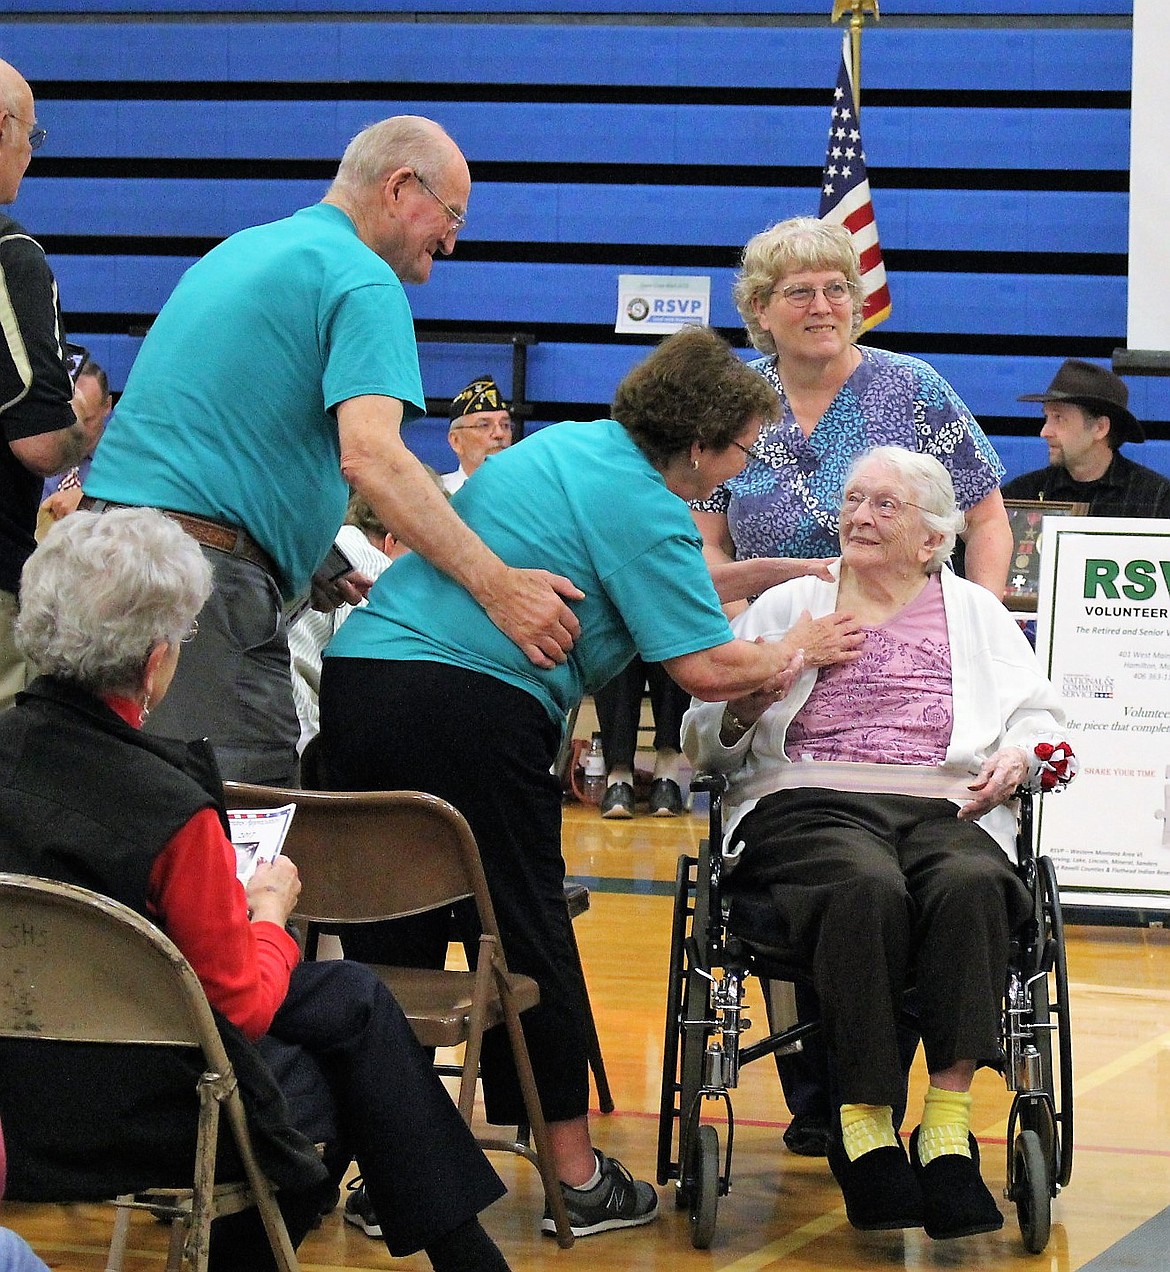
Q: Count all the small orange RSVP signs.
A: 0